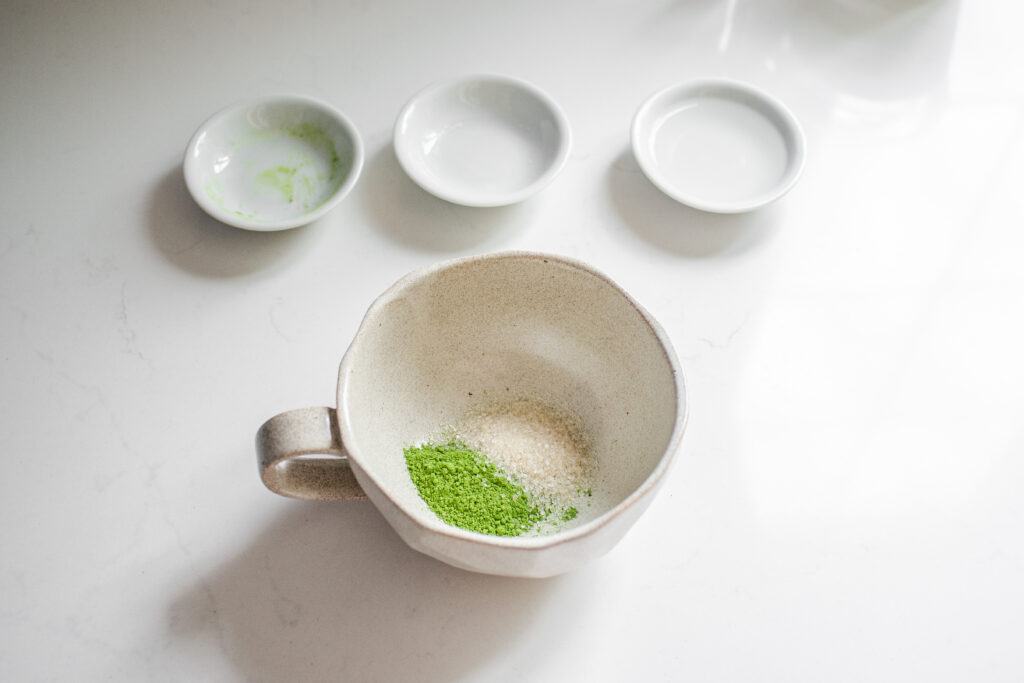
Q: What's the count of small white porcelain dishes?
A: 3